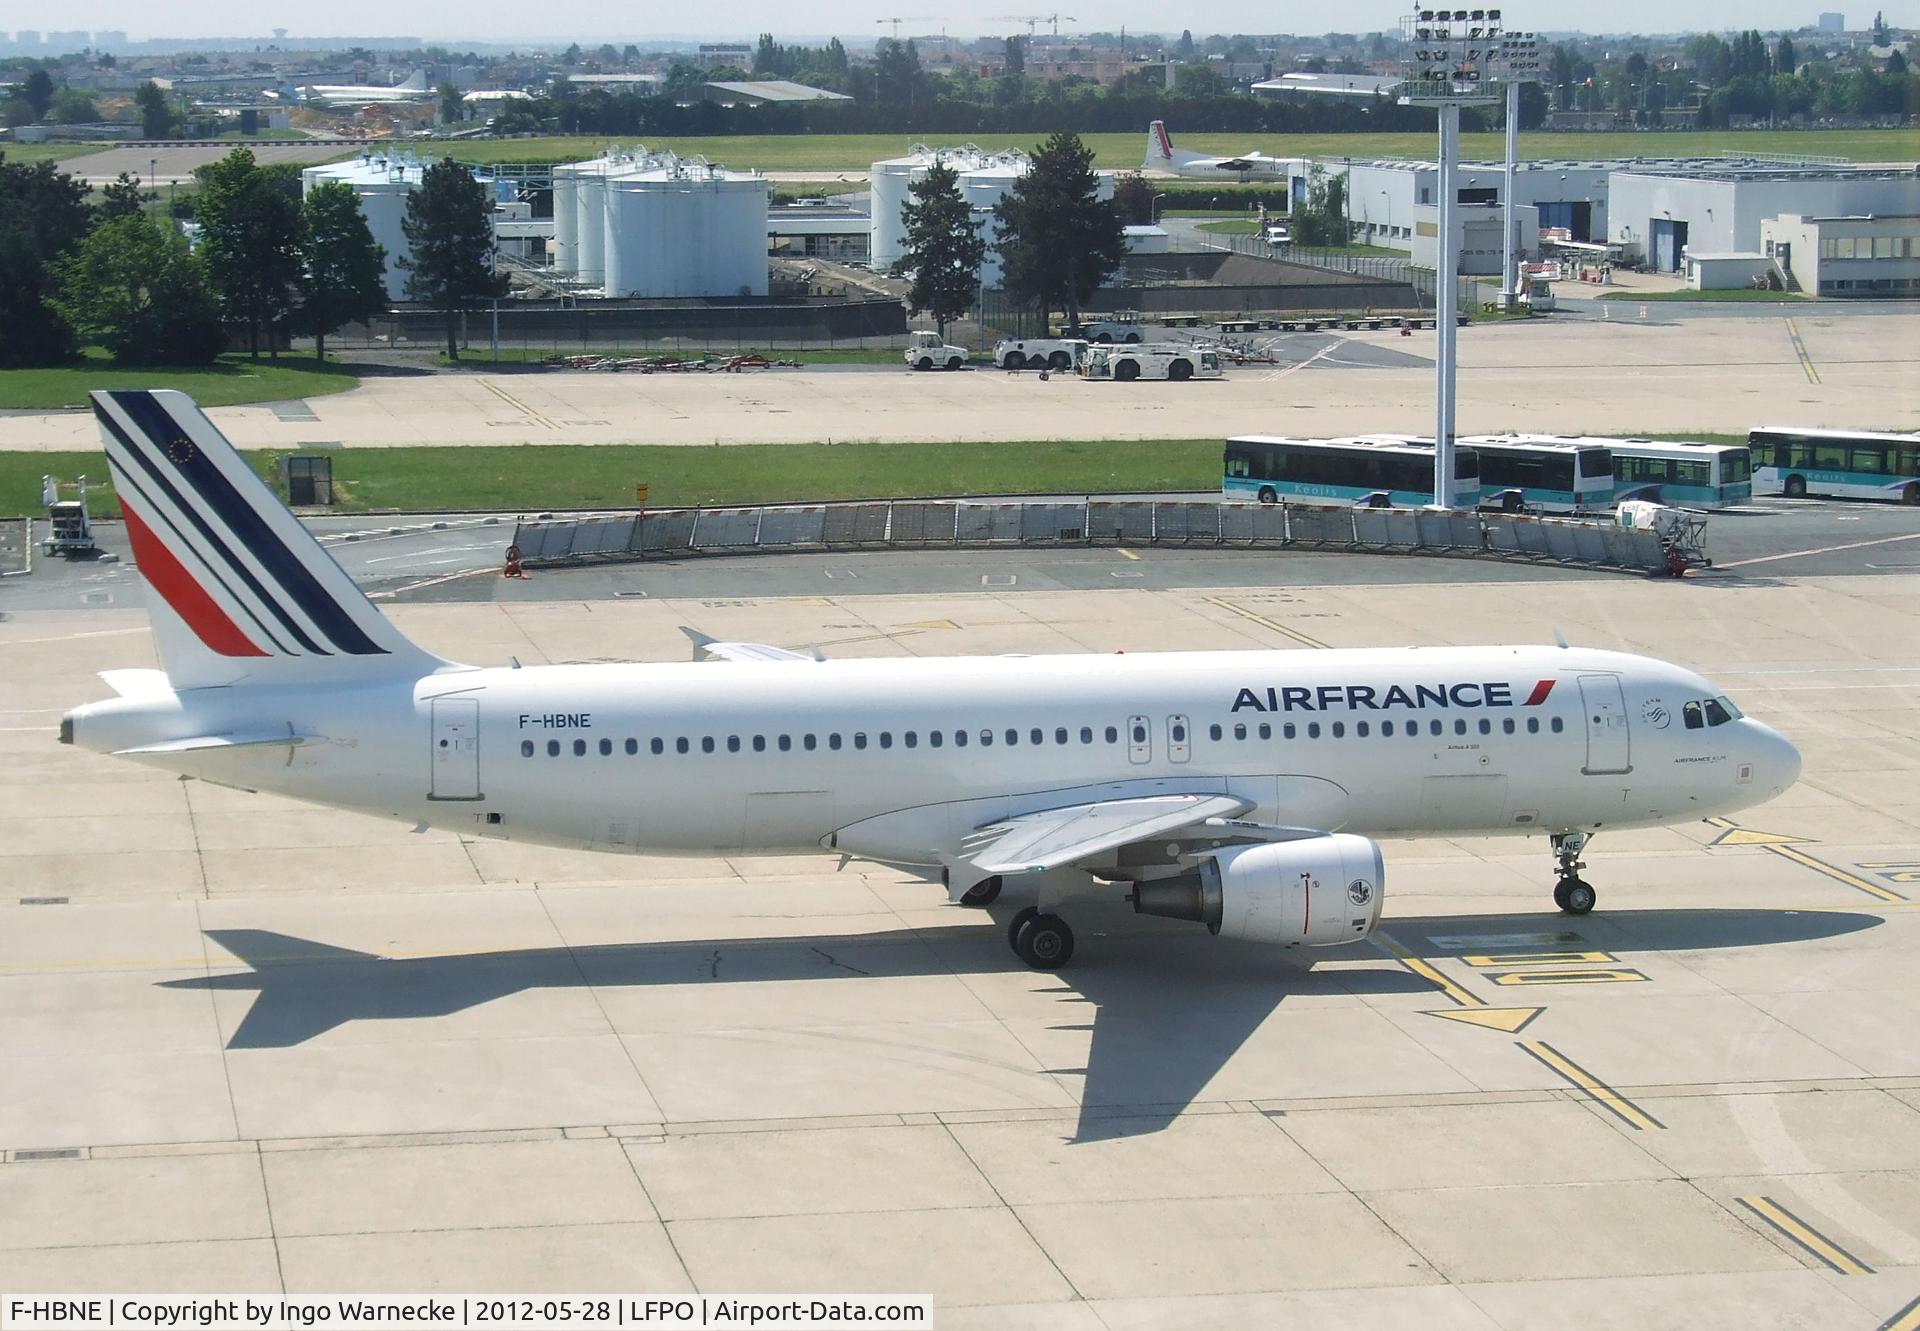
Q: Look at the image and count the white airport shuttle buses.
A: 4